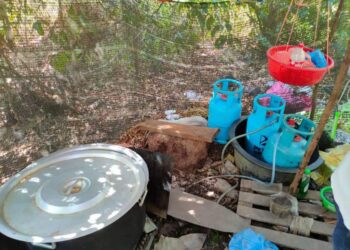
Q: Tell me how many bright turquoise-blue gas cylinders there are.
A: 3